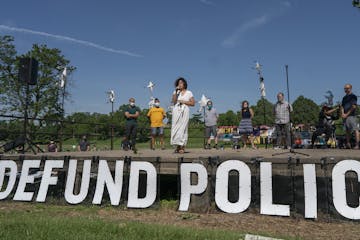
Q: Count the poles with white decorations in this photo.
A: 5